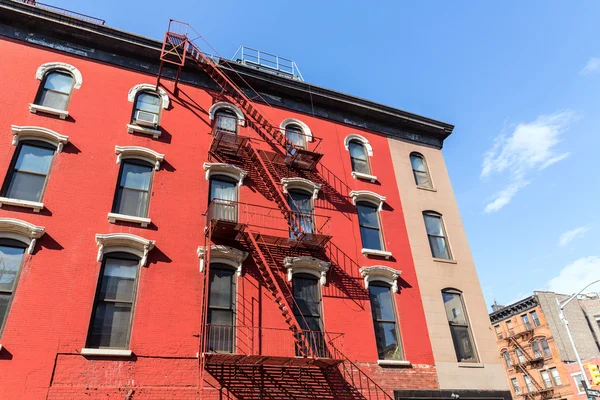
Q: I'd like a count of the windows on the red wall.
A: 15